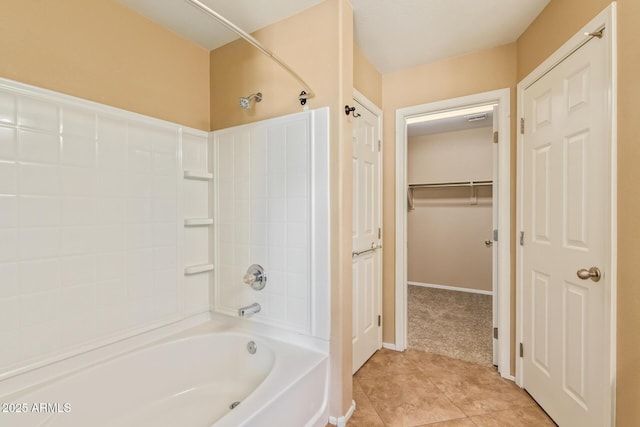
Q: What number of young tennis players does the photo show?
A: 0